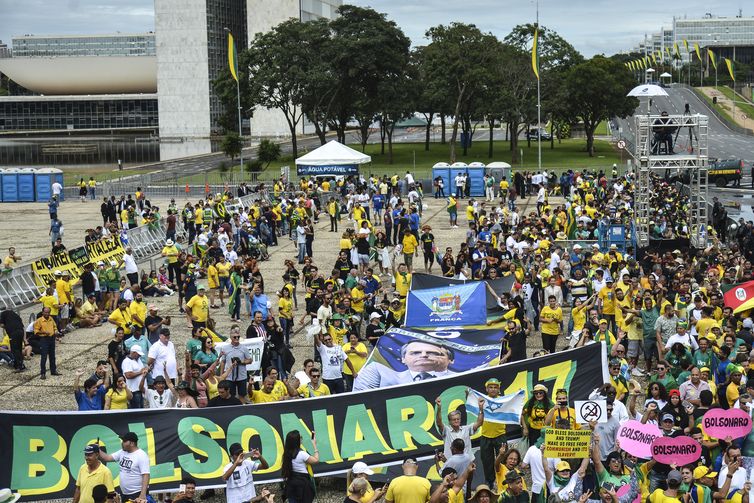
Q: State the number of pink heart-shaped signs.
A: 3